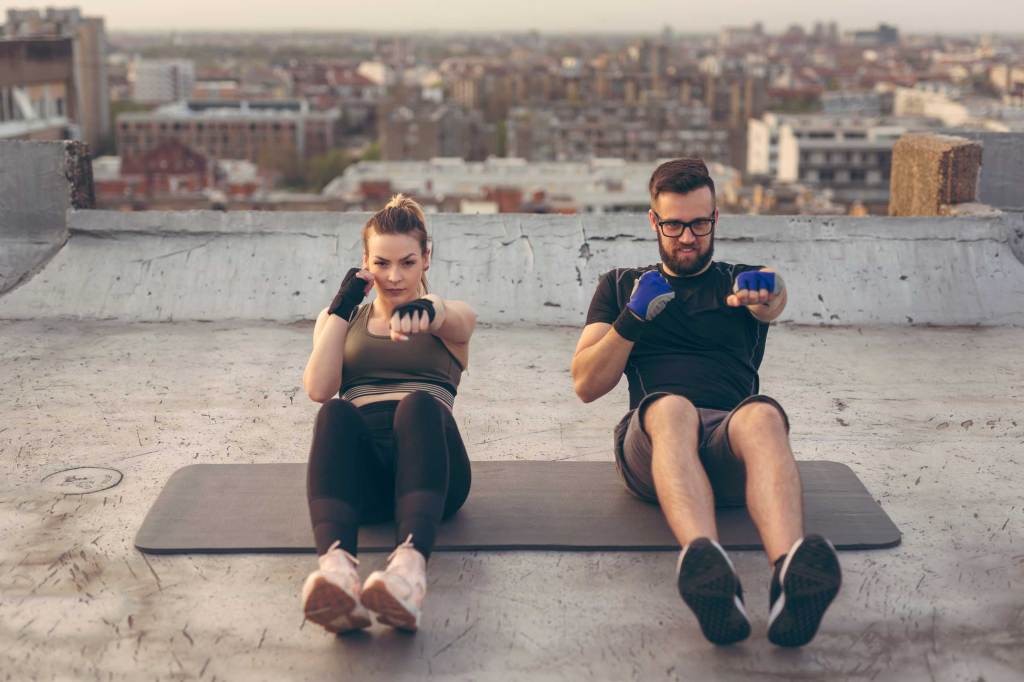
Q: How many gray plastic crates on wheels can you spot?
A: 0